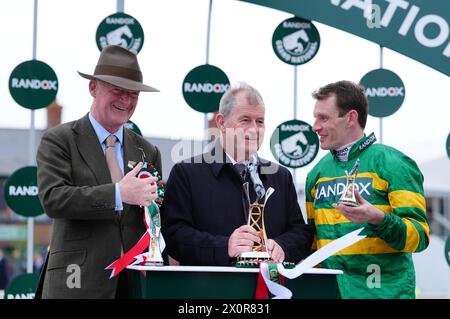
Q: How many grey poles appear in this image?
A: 5